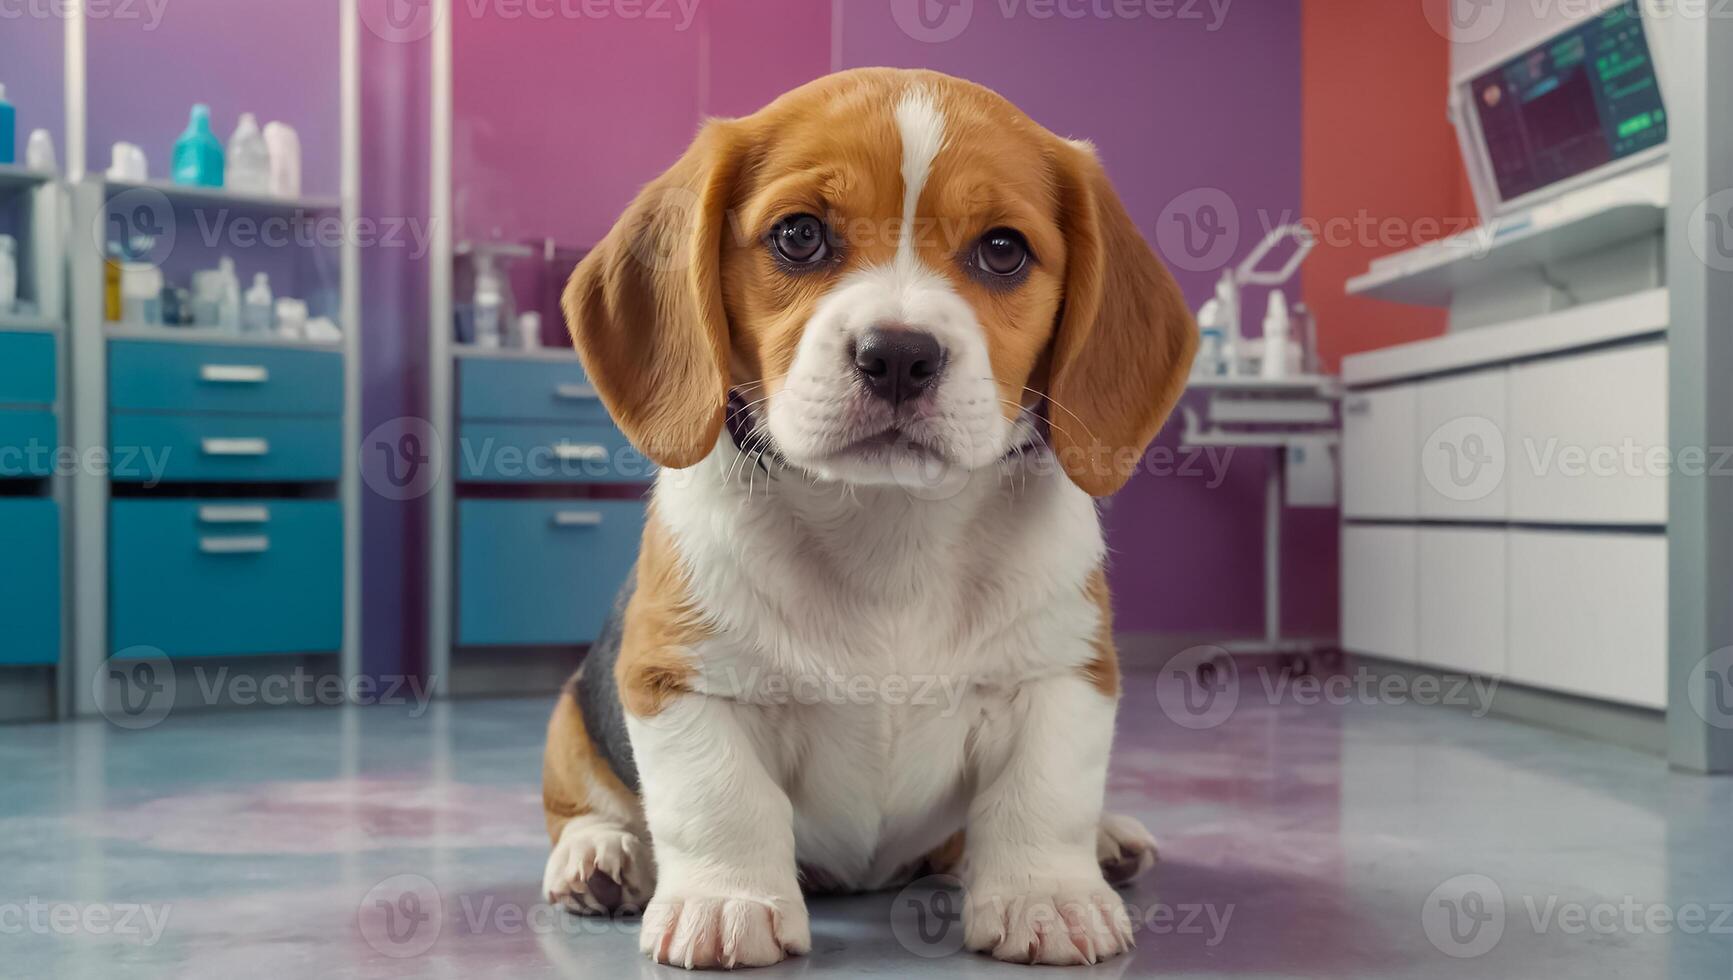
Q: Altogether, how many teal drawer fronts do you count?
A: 9